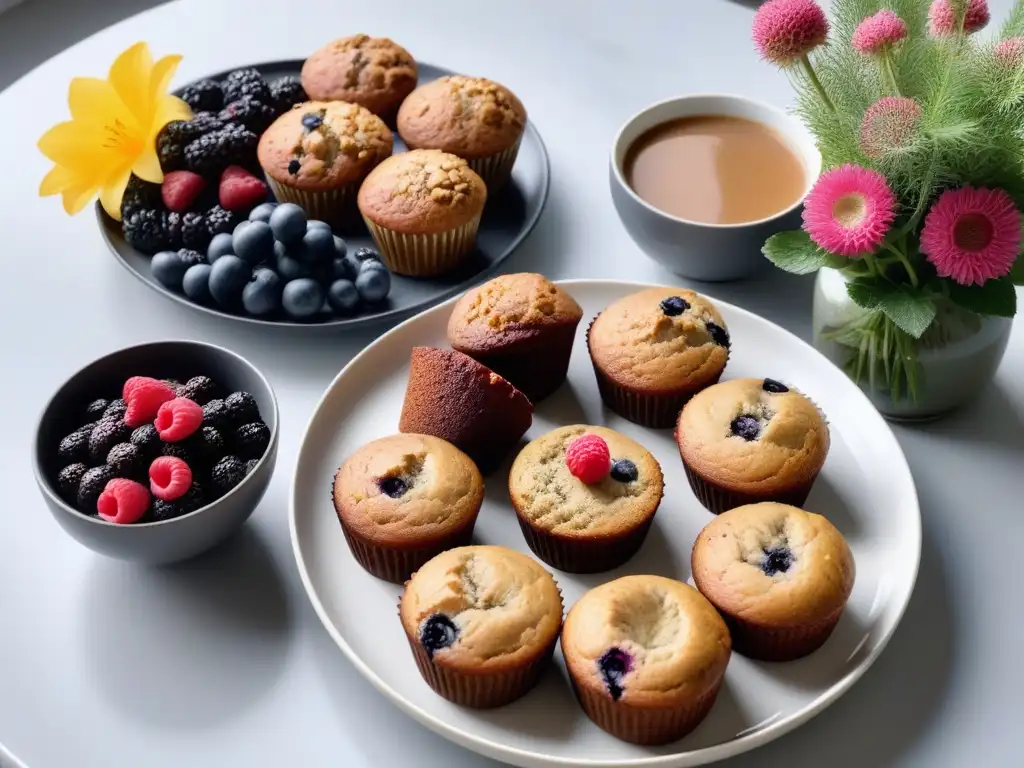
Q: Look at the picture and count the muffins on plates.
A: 13